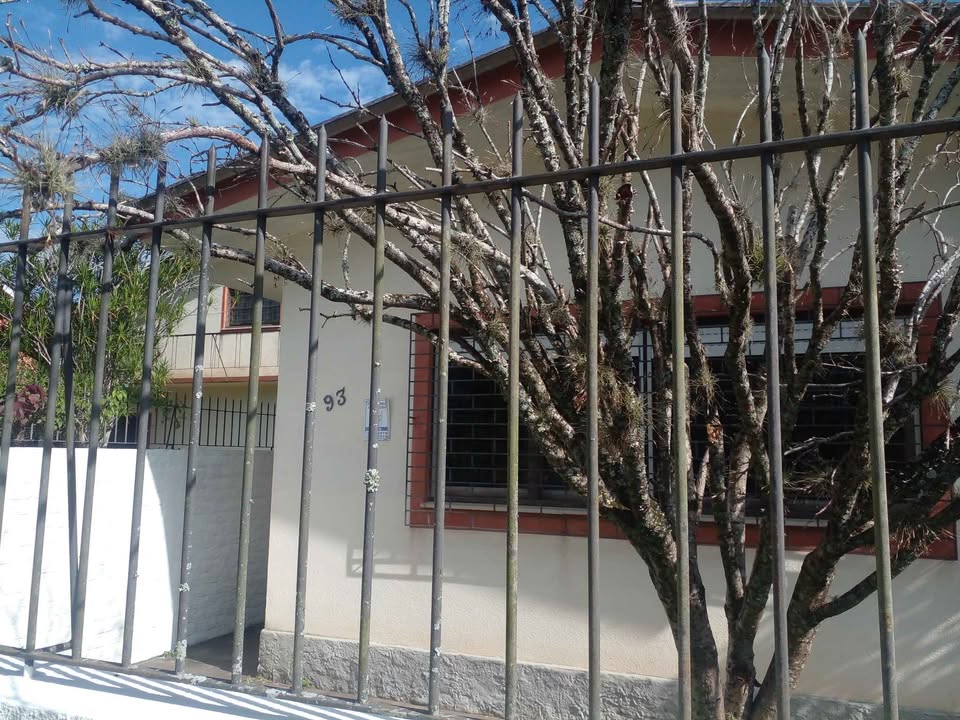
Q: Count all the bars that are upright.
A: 14